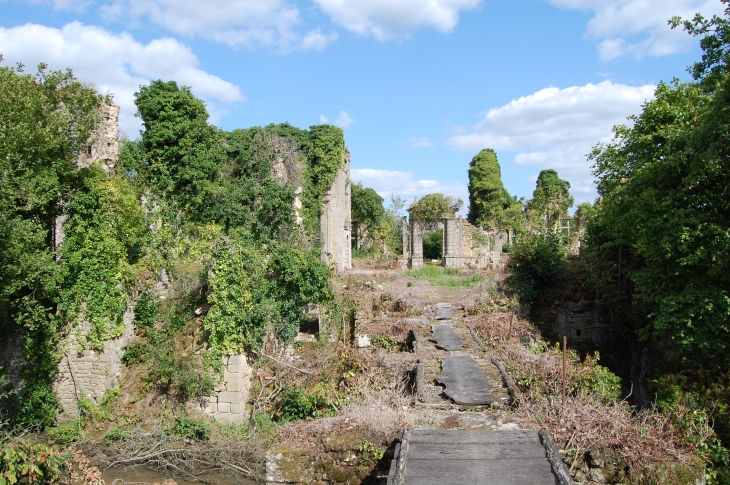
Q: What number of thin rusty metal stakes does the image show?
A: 2